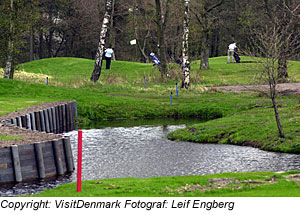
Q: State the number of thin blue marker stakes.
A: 4